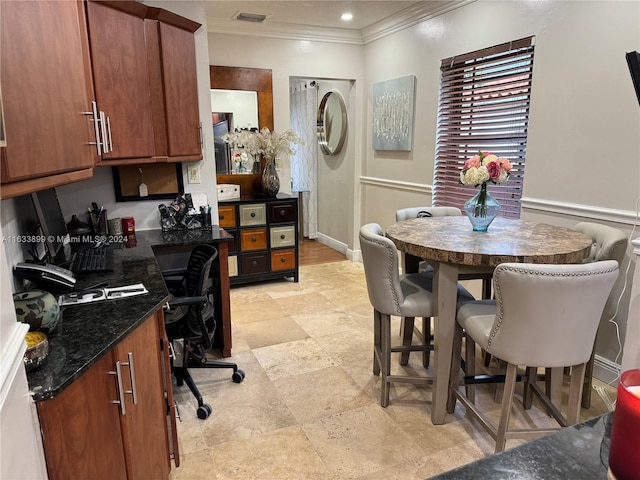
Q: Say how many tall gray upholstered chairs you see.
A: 4